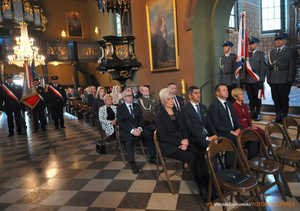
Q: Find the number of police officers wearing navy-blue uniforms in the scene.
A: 3